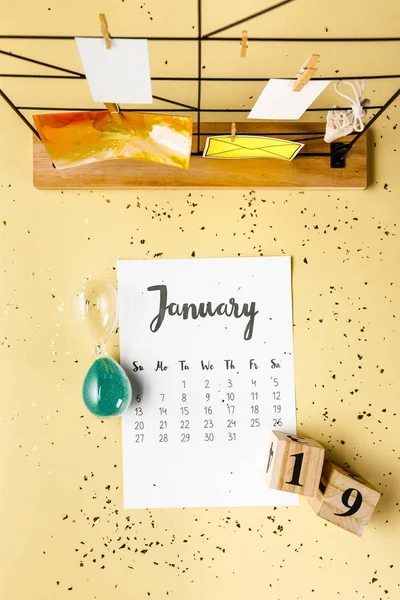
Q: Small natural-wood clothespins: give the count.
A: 5